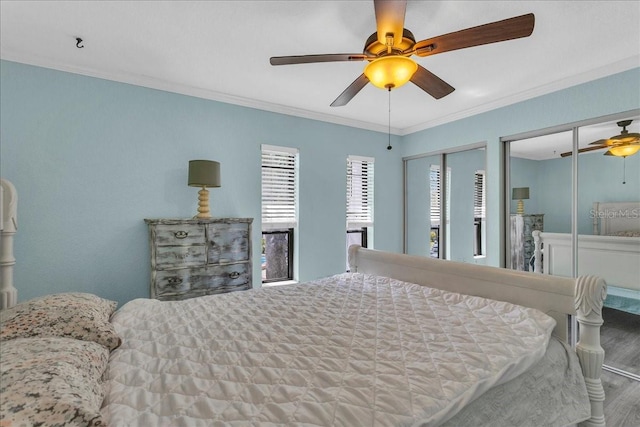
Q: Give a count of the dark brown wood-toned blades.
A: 5